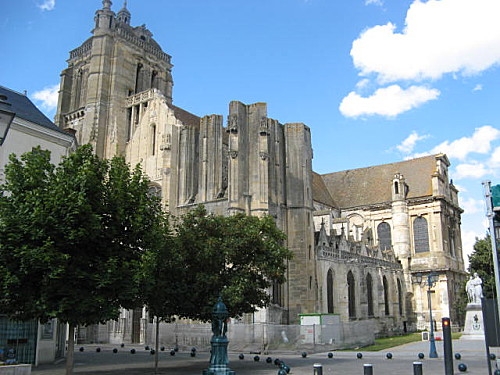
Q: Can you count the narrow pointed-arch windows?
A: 5